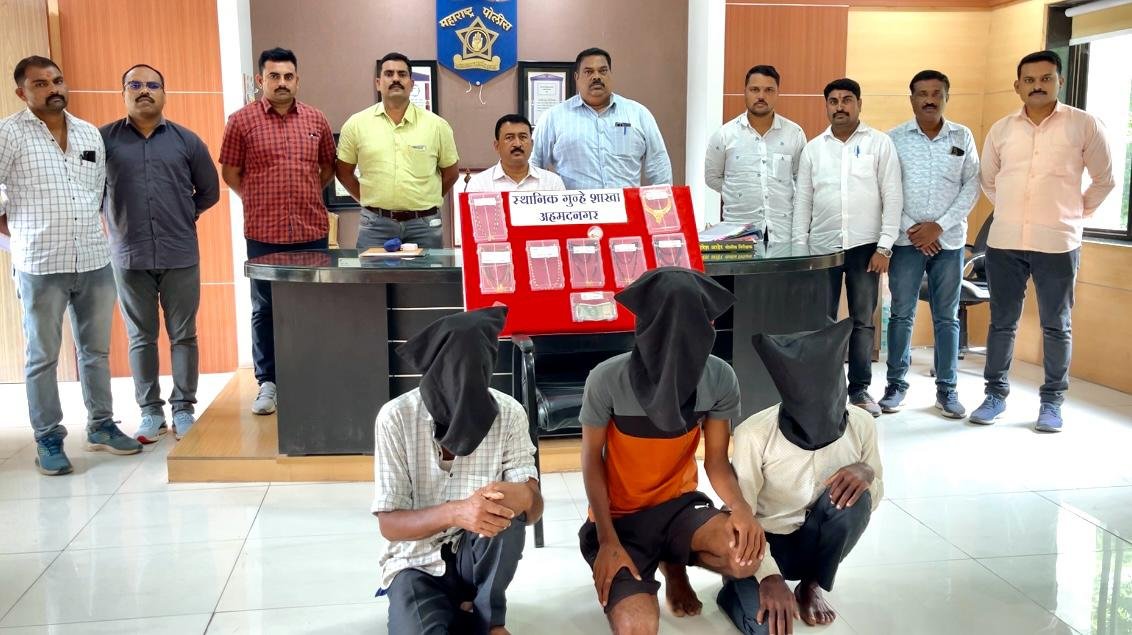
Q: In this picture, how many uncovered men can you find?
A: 10